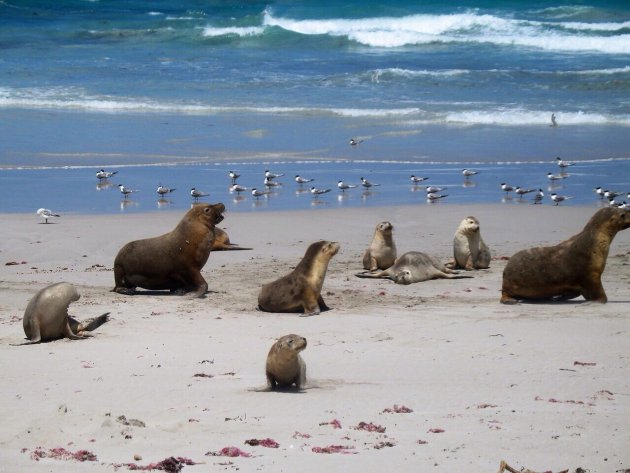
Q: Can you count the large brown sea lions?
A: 2